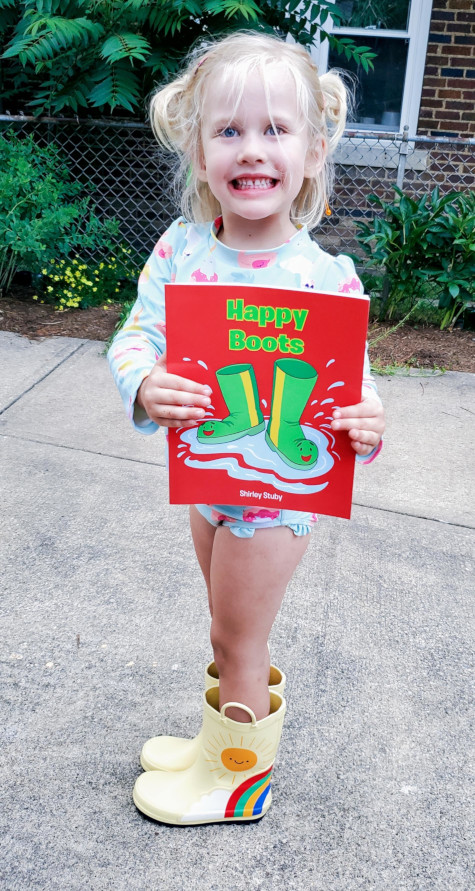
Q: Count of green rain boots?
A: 2